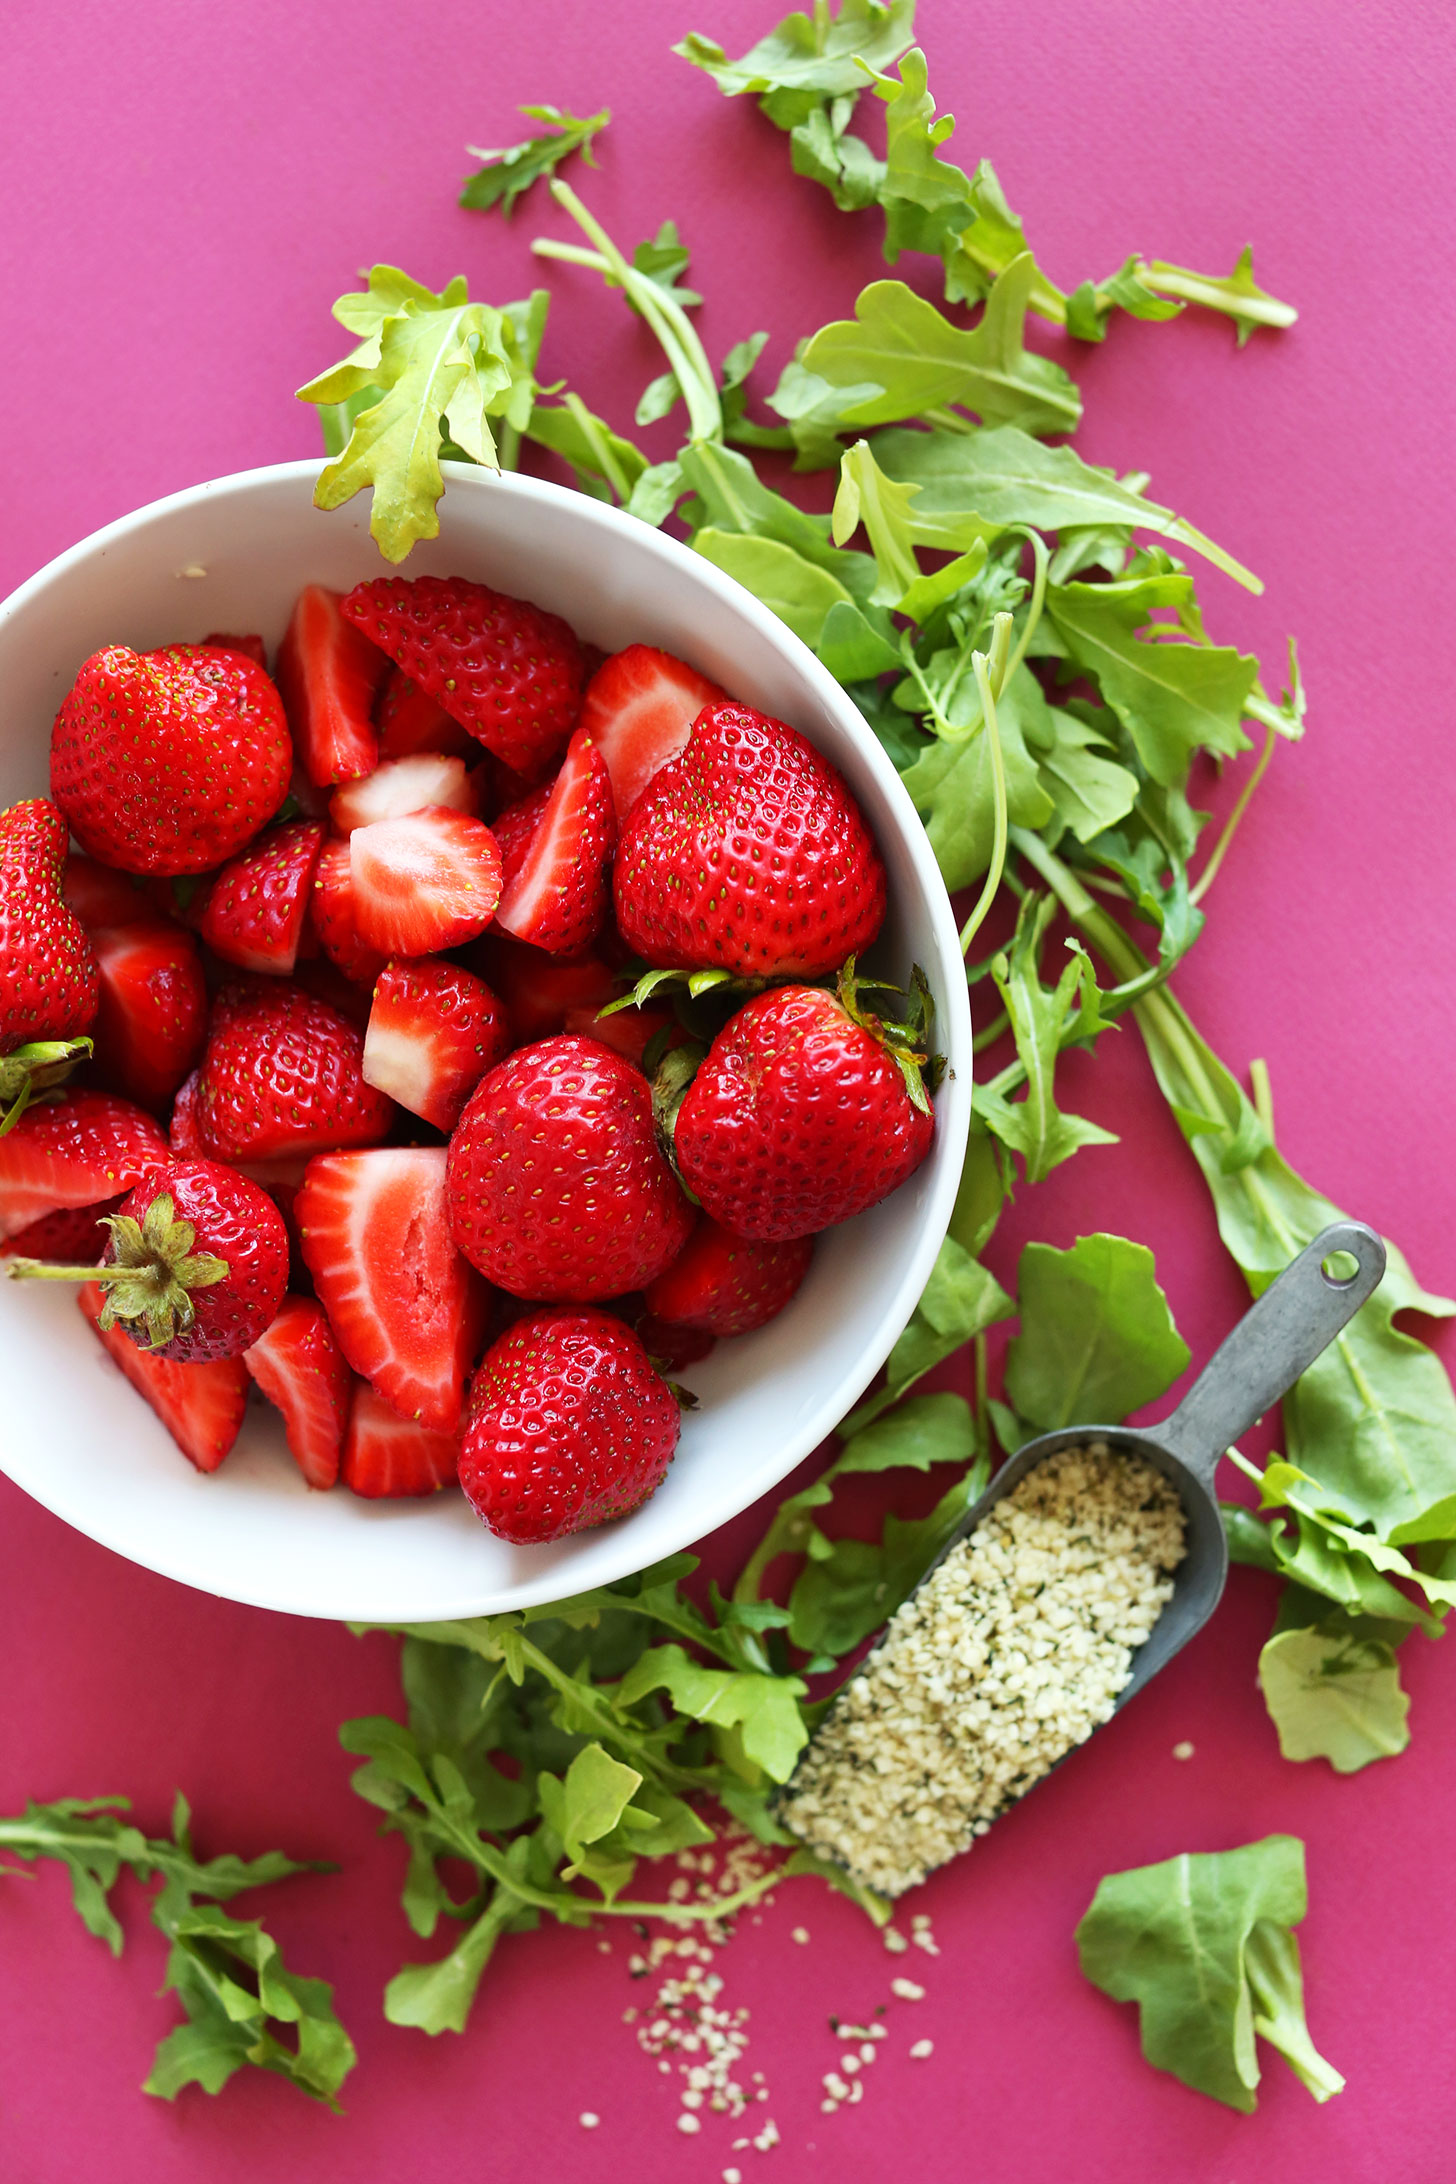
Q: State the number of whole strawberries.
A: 7